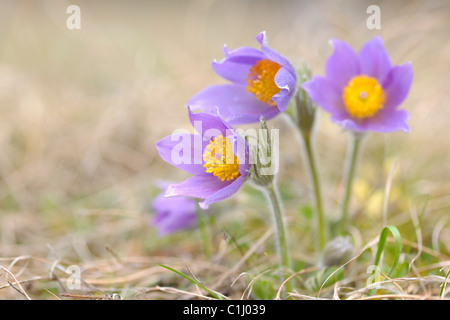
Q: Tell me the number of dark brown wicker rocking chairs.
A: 0